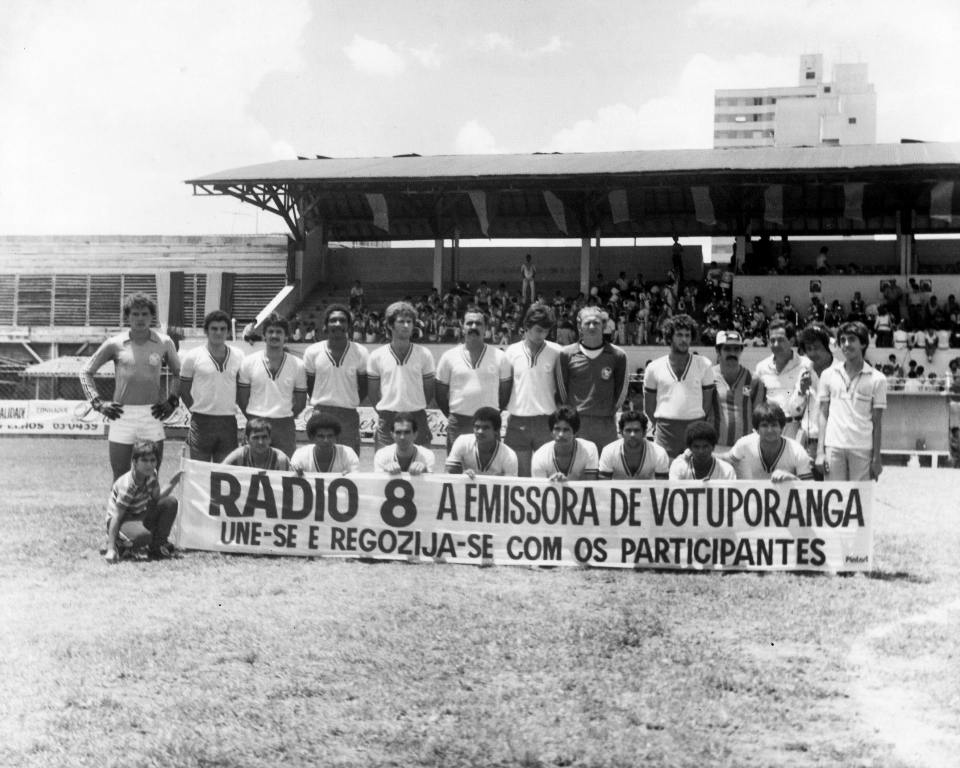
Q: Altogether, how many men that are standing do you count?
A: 13